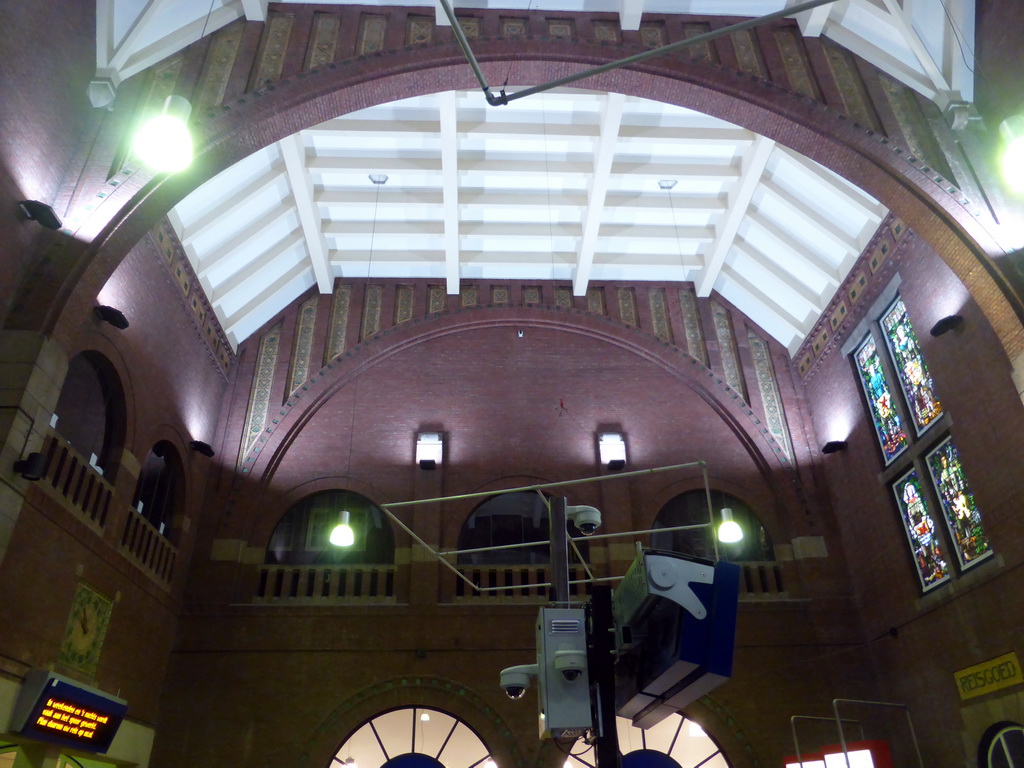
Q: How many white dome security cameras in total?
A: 3